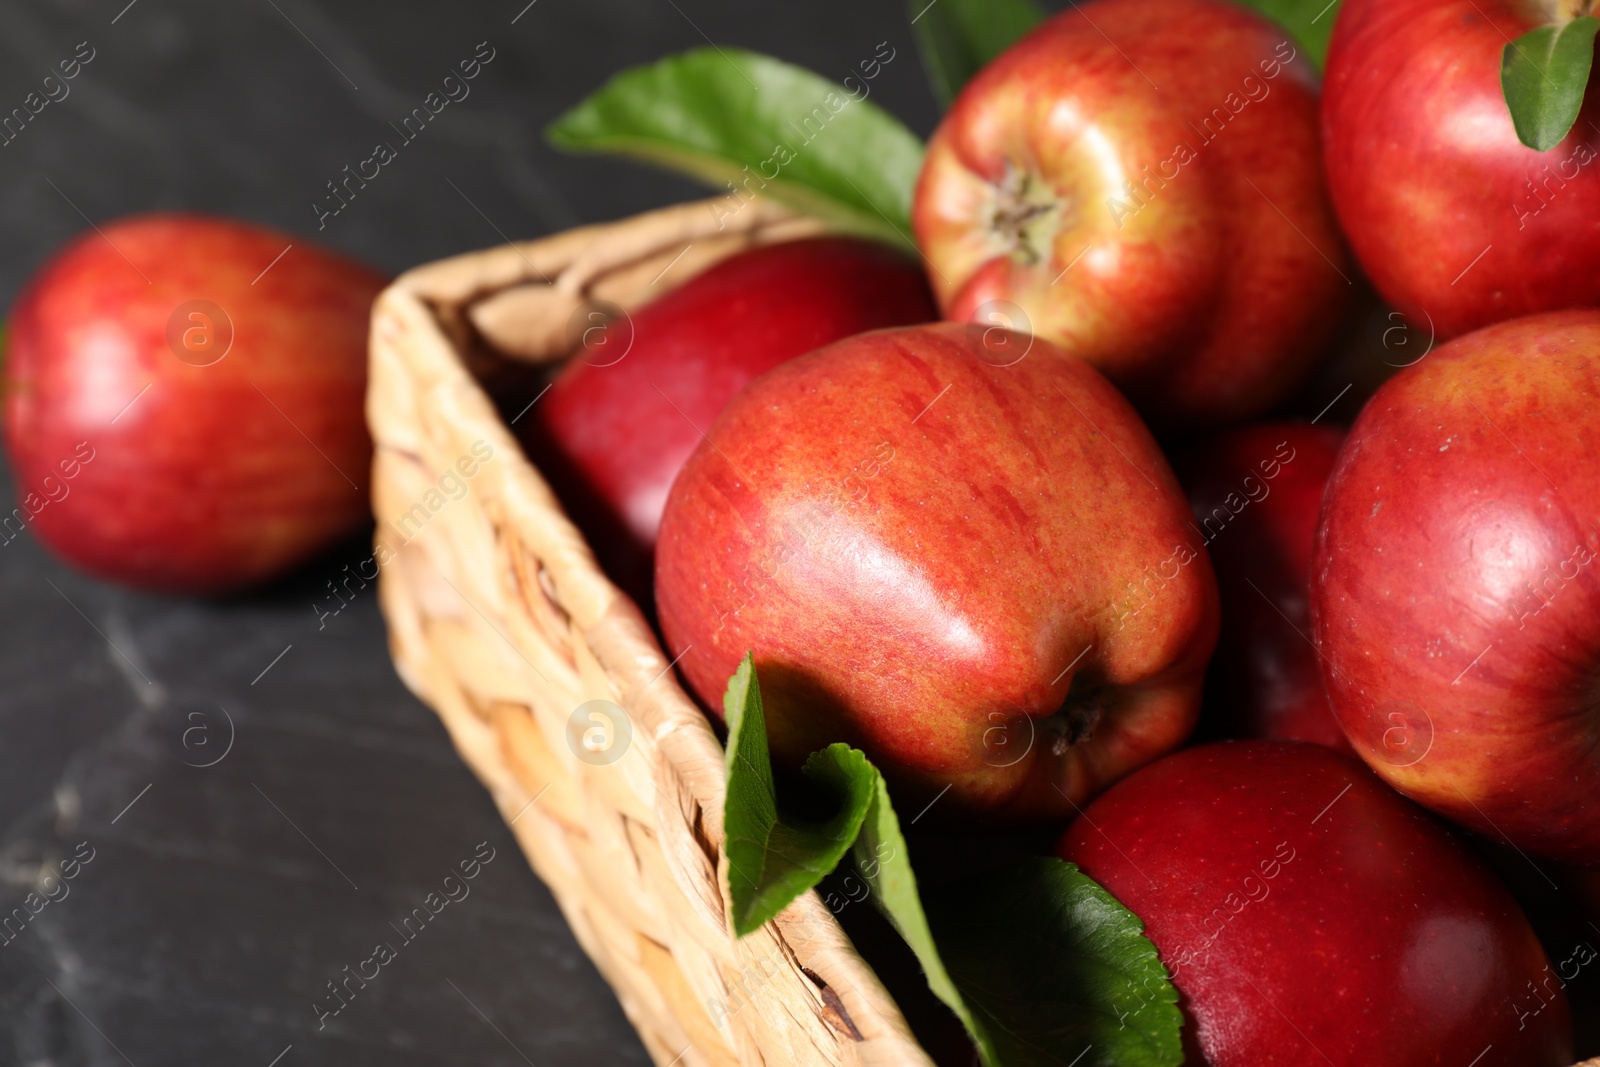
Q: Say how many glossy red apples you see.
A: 8